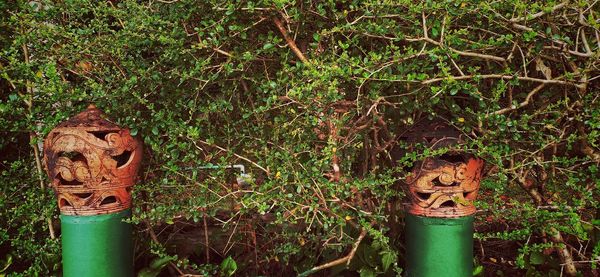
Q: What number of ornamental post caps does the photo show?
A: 2